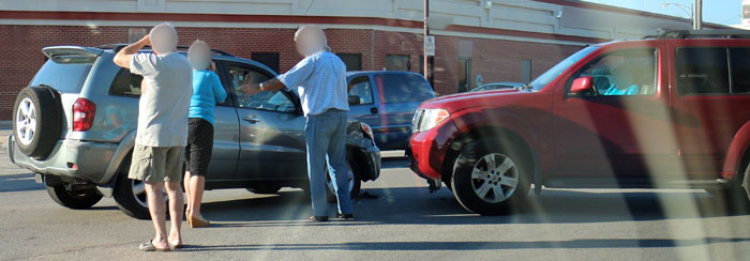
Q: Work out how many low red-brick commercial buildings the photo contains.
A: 1